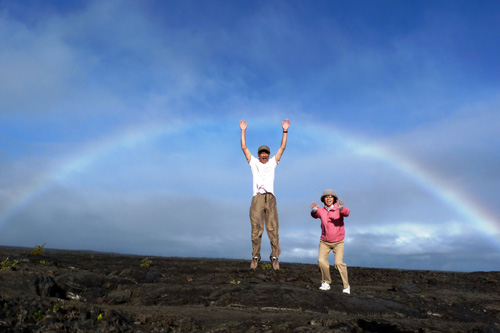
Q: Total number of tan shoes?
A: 2